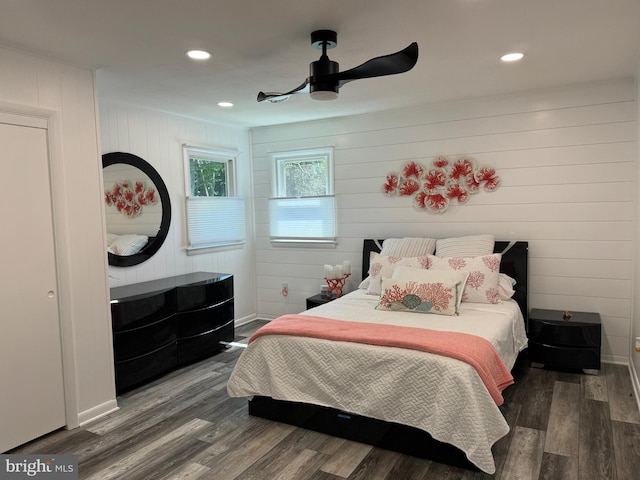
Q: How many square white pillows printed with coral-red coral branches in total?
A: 2